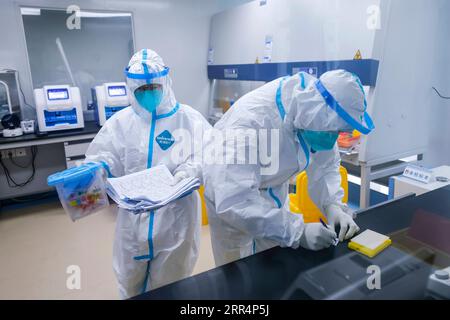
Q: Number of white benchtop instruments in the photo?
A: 2